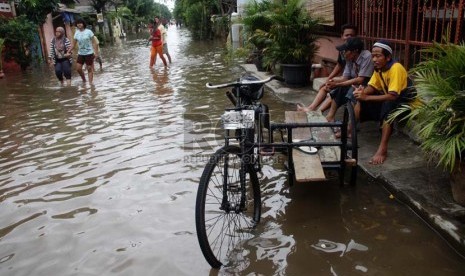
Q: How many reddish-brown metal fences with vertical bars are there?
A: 1